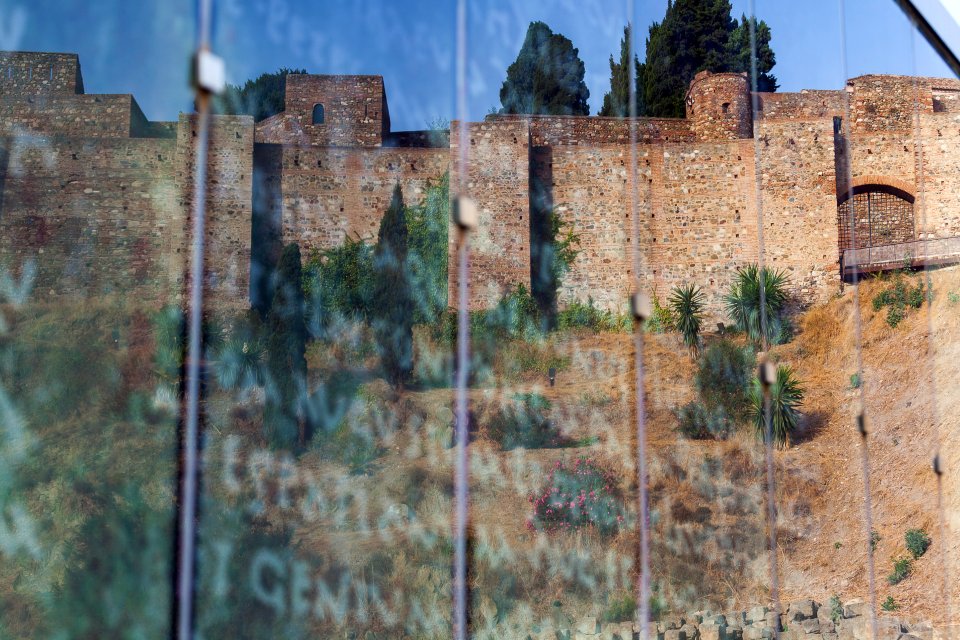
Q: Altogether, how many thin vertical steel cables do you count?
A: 6